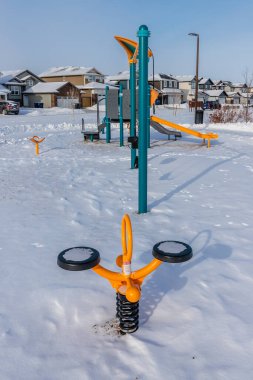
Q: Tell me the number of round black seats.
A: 2